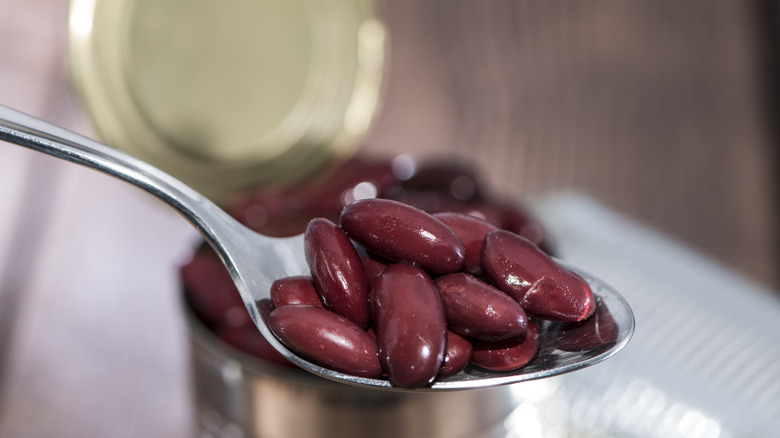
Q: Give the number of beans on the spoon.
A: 11